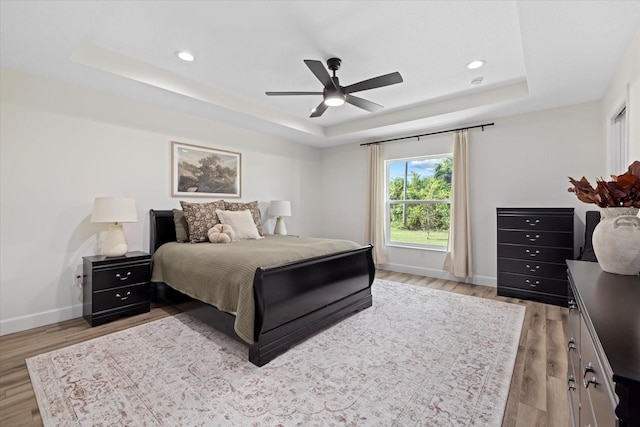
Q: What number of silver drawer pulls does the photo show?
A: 11